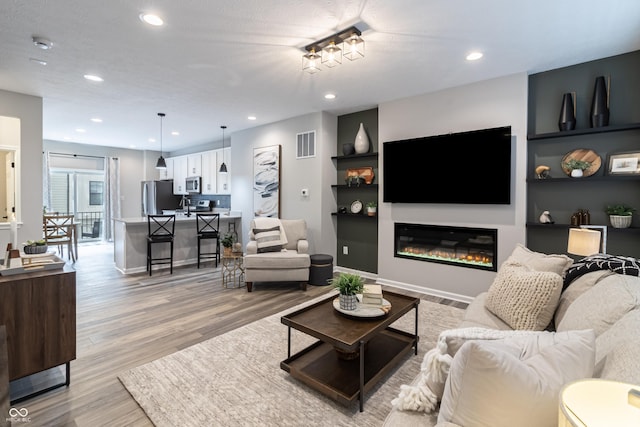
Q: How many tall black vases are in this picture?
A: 2